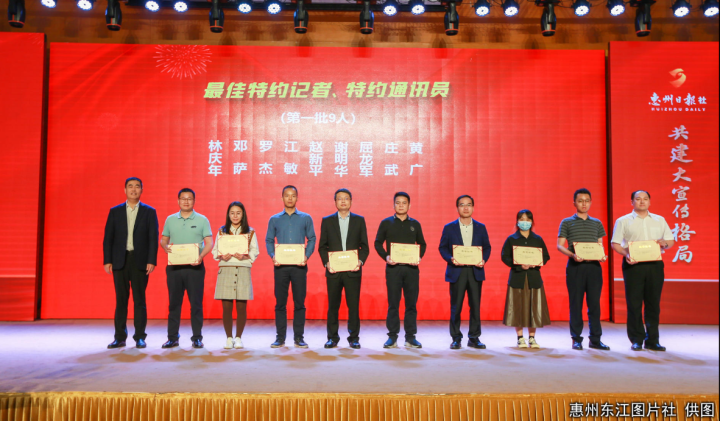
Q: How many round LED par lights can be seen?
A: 14